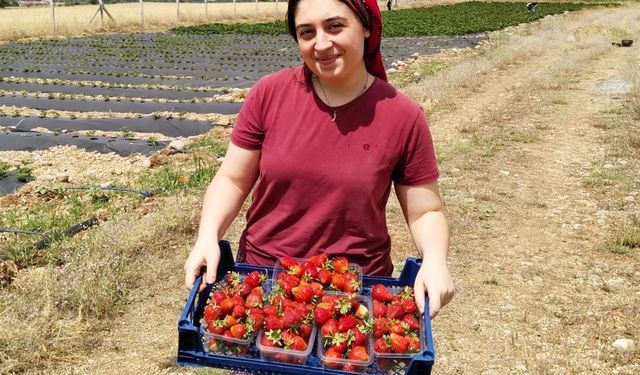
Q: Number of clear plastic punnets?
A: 5